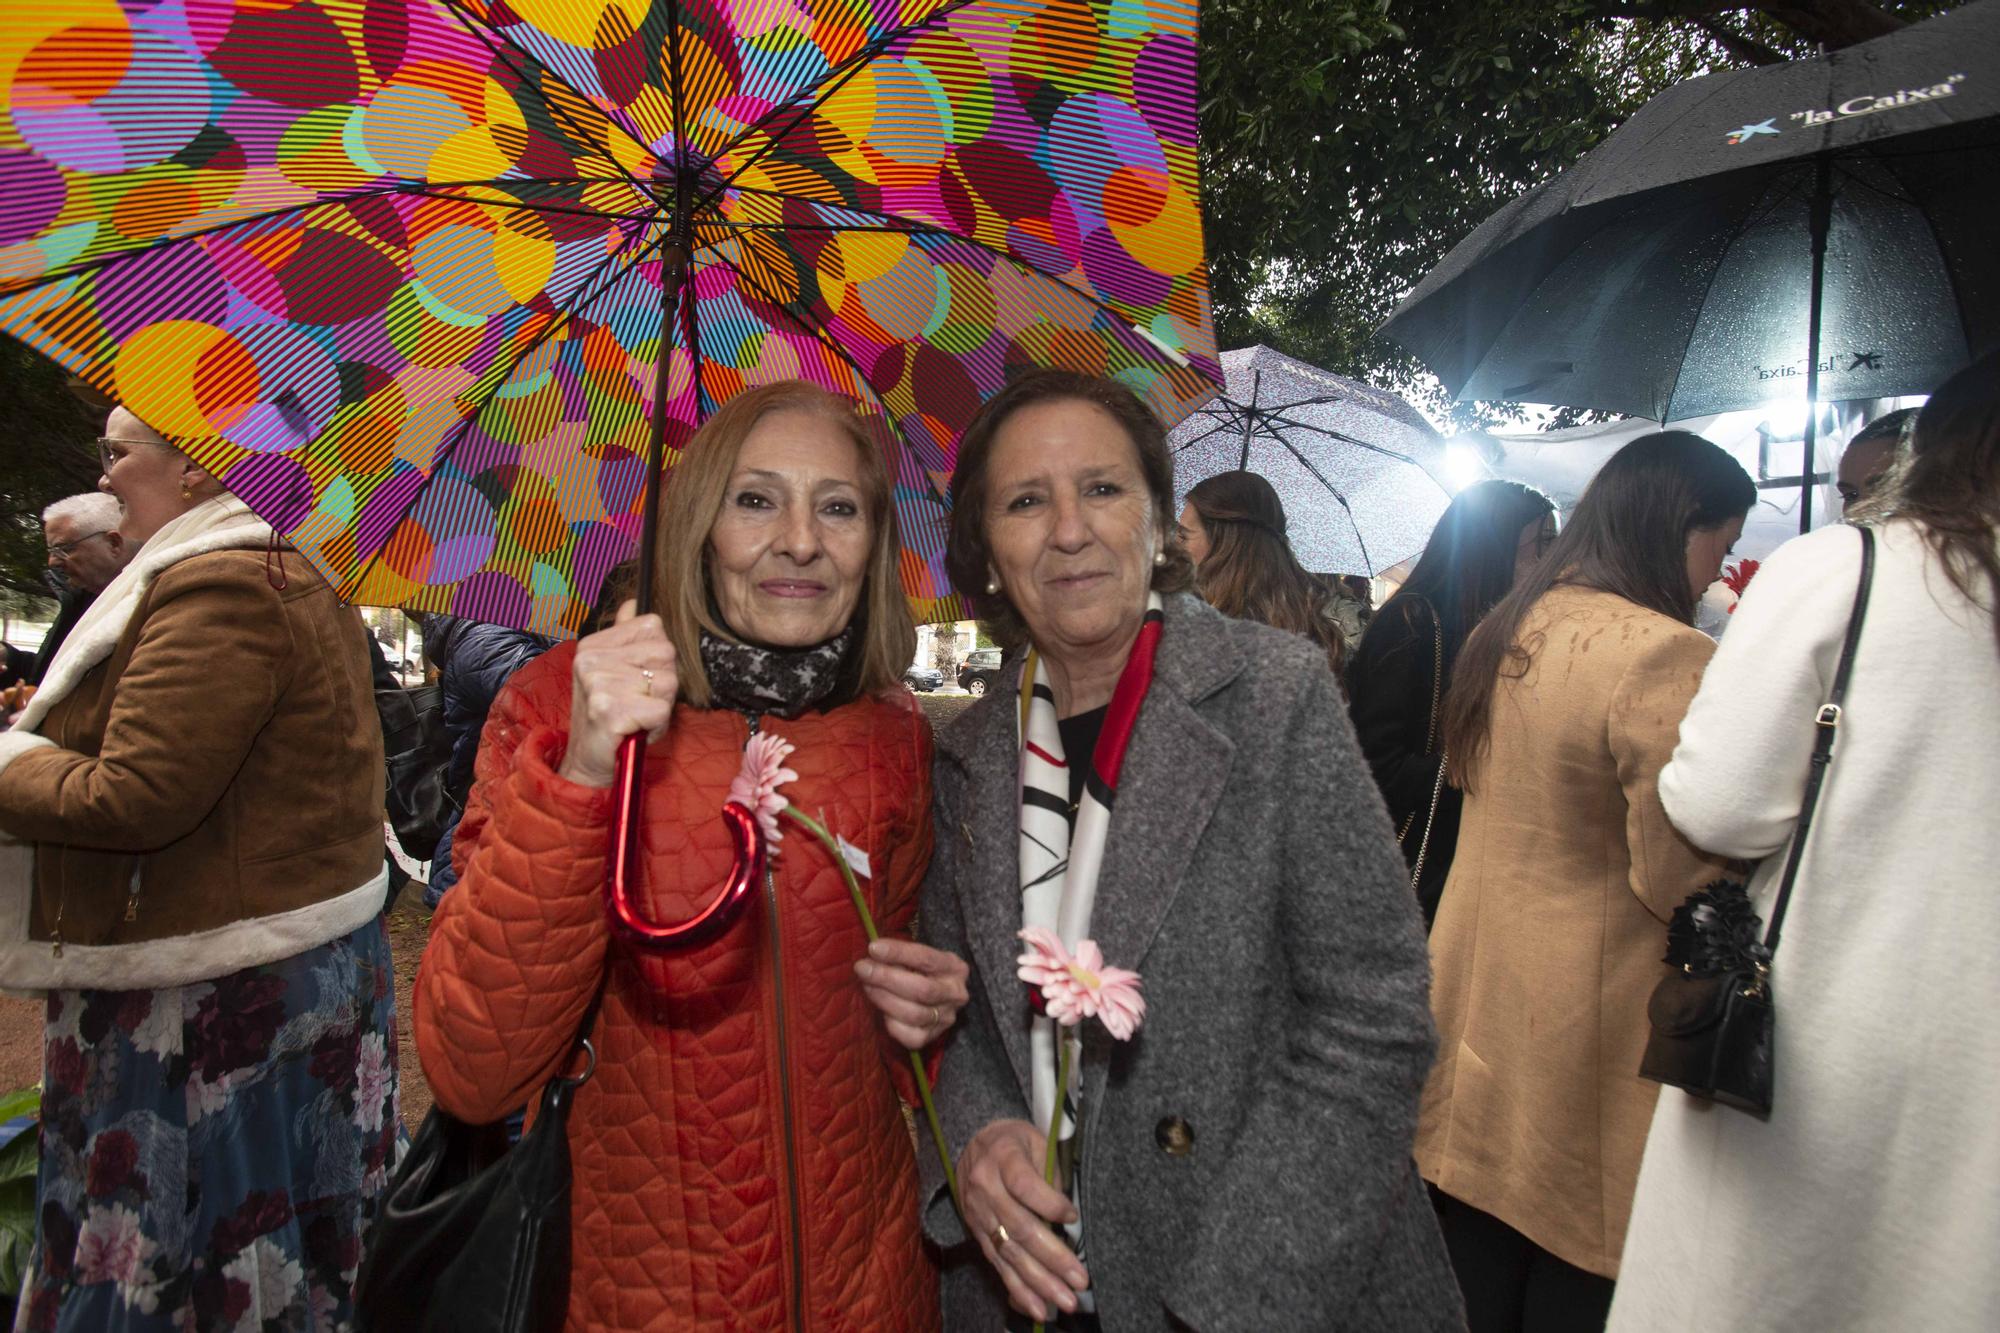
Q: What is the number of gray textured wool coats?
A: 1